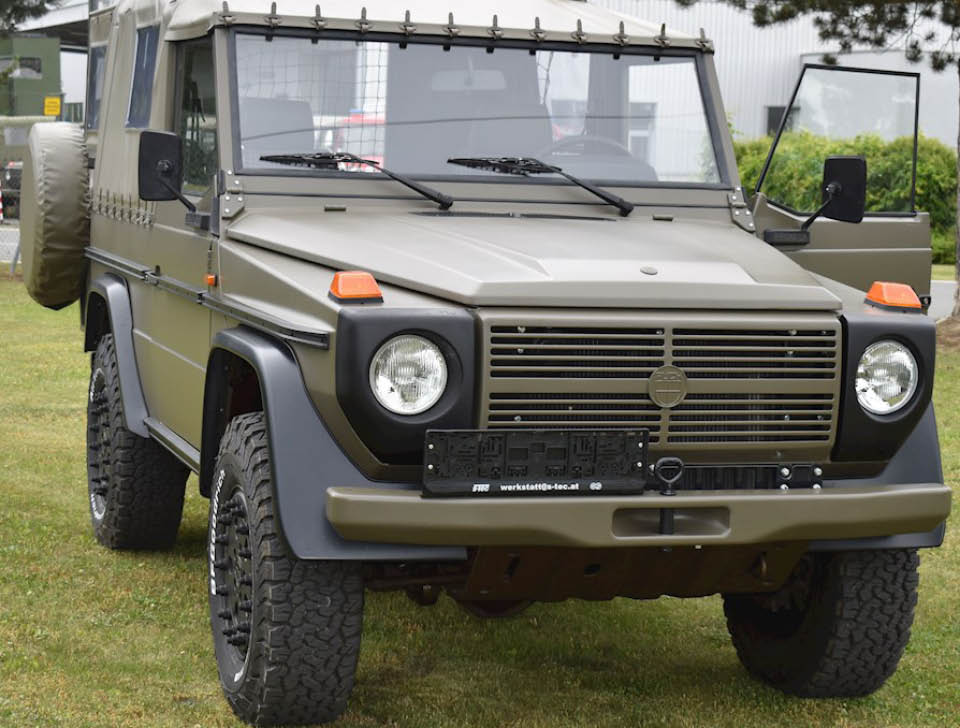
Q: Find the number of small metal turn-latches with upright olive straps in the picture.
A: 12